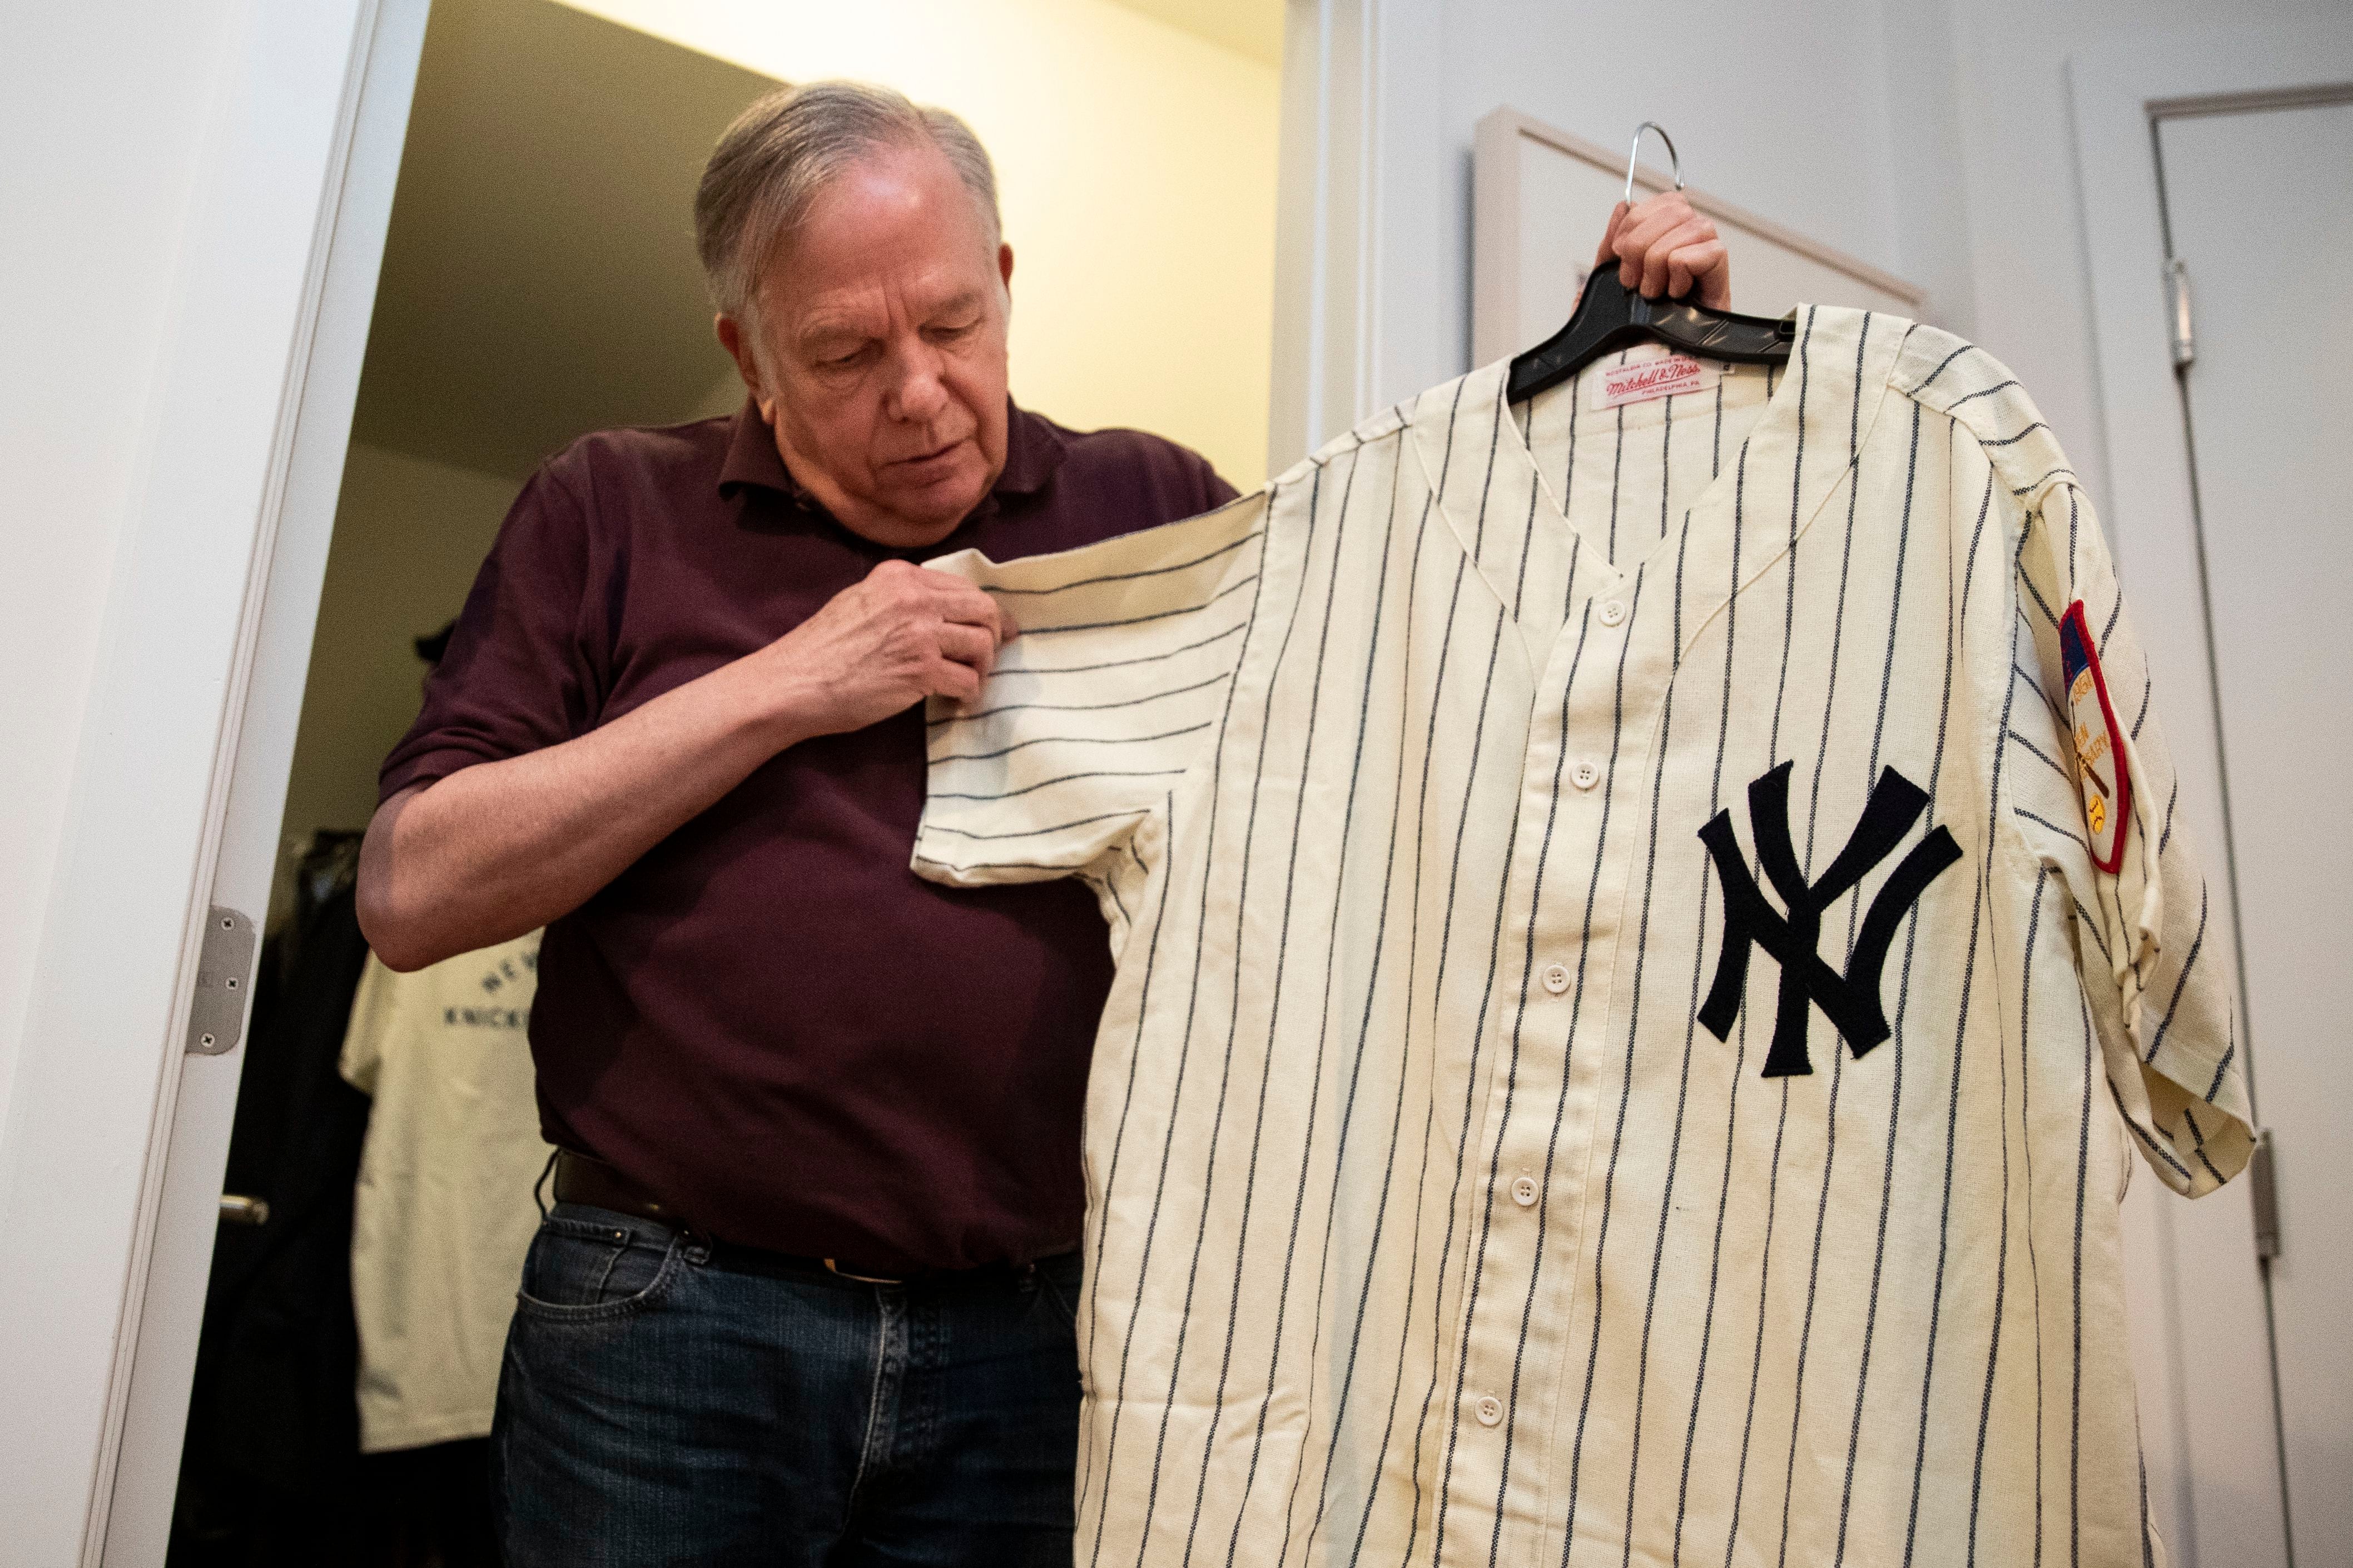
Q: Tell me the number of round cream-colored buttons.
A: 5